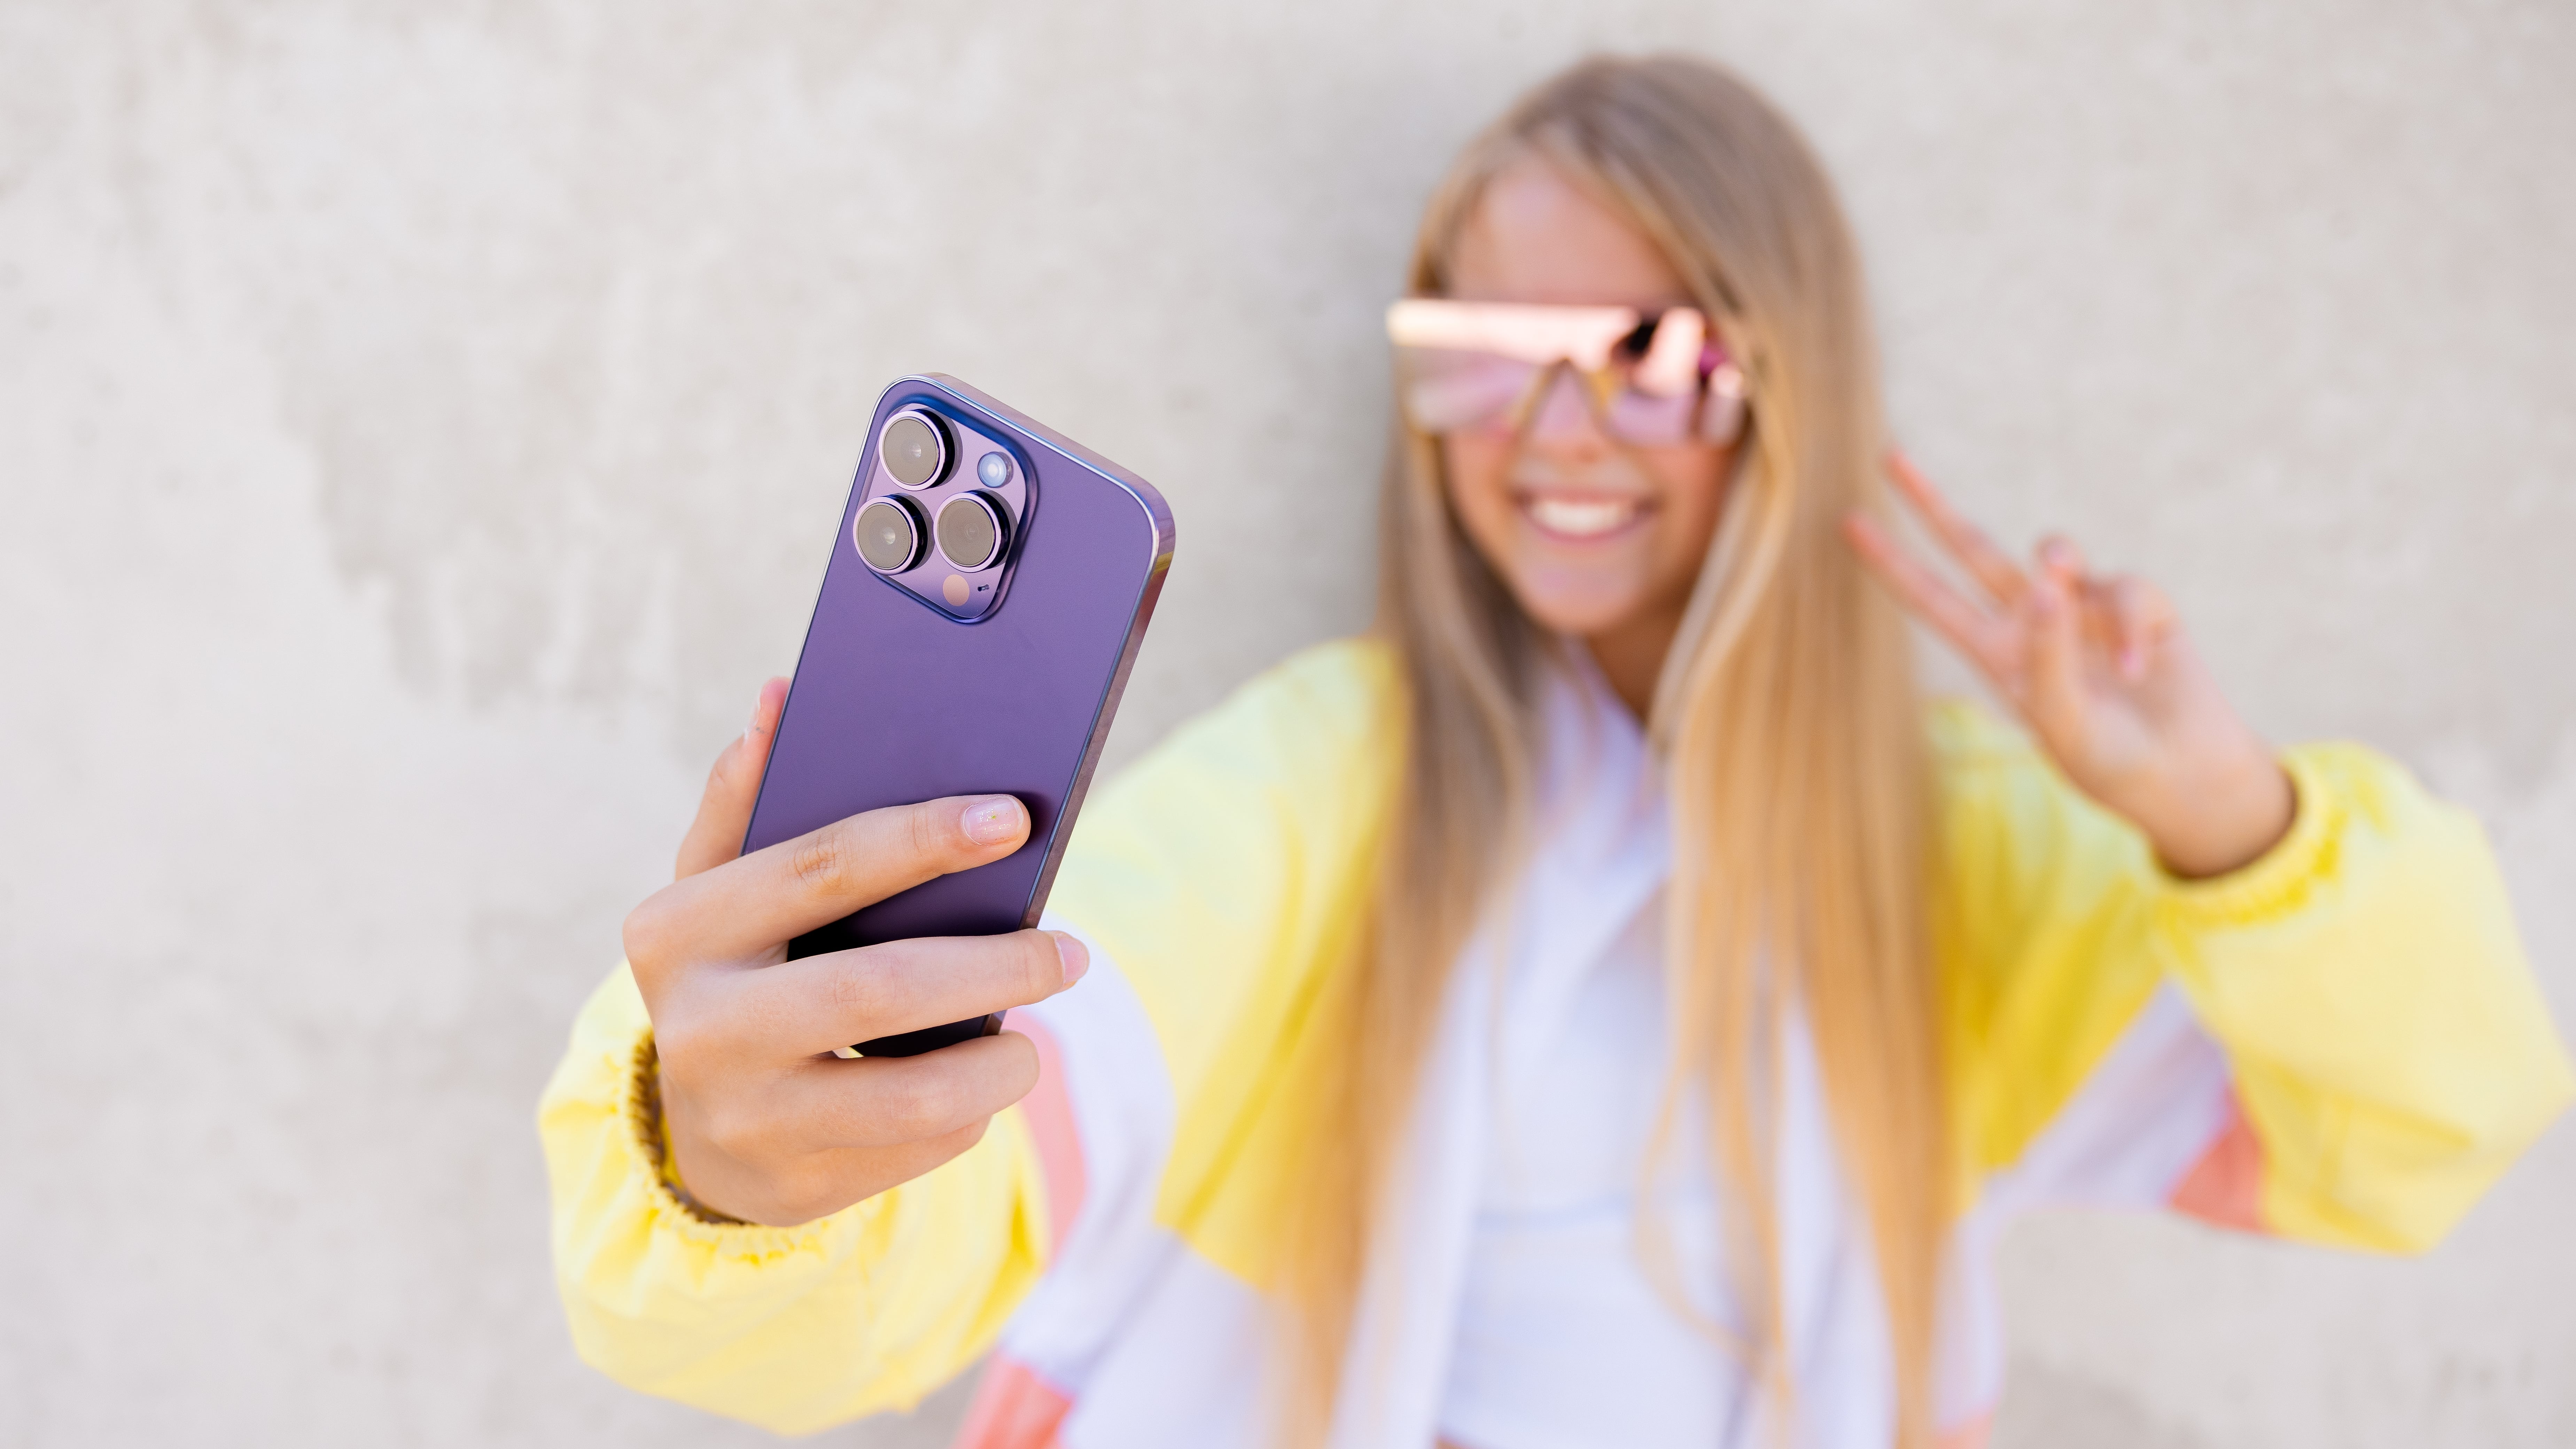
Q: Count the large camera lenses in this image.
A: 3